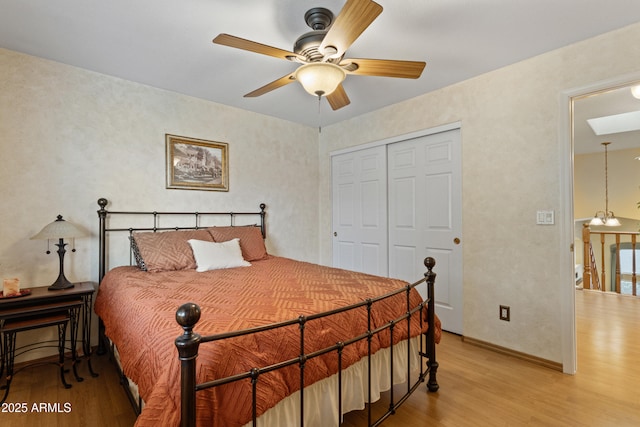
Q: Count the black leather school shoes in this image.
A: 0